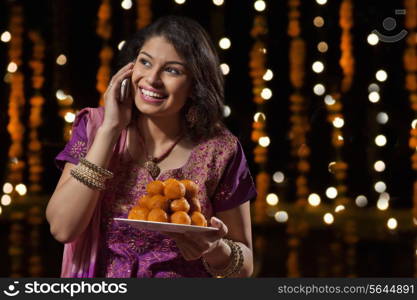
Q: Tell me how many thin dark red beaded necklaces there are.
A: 1